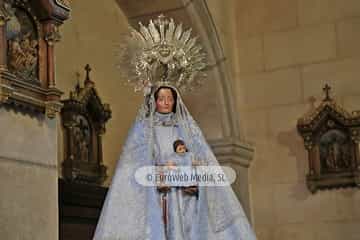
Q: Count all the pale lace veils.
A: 1